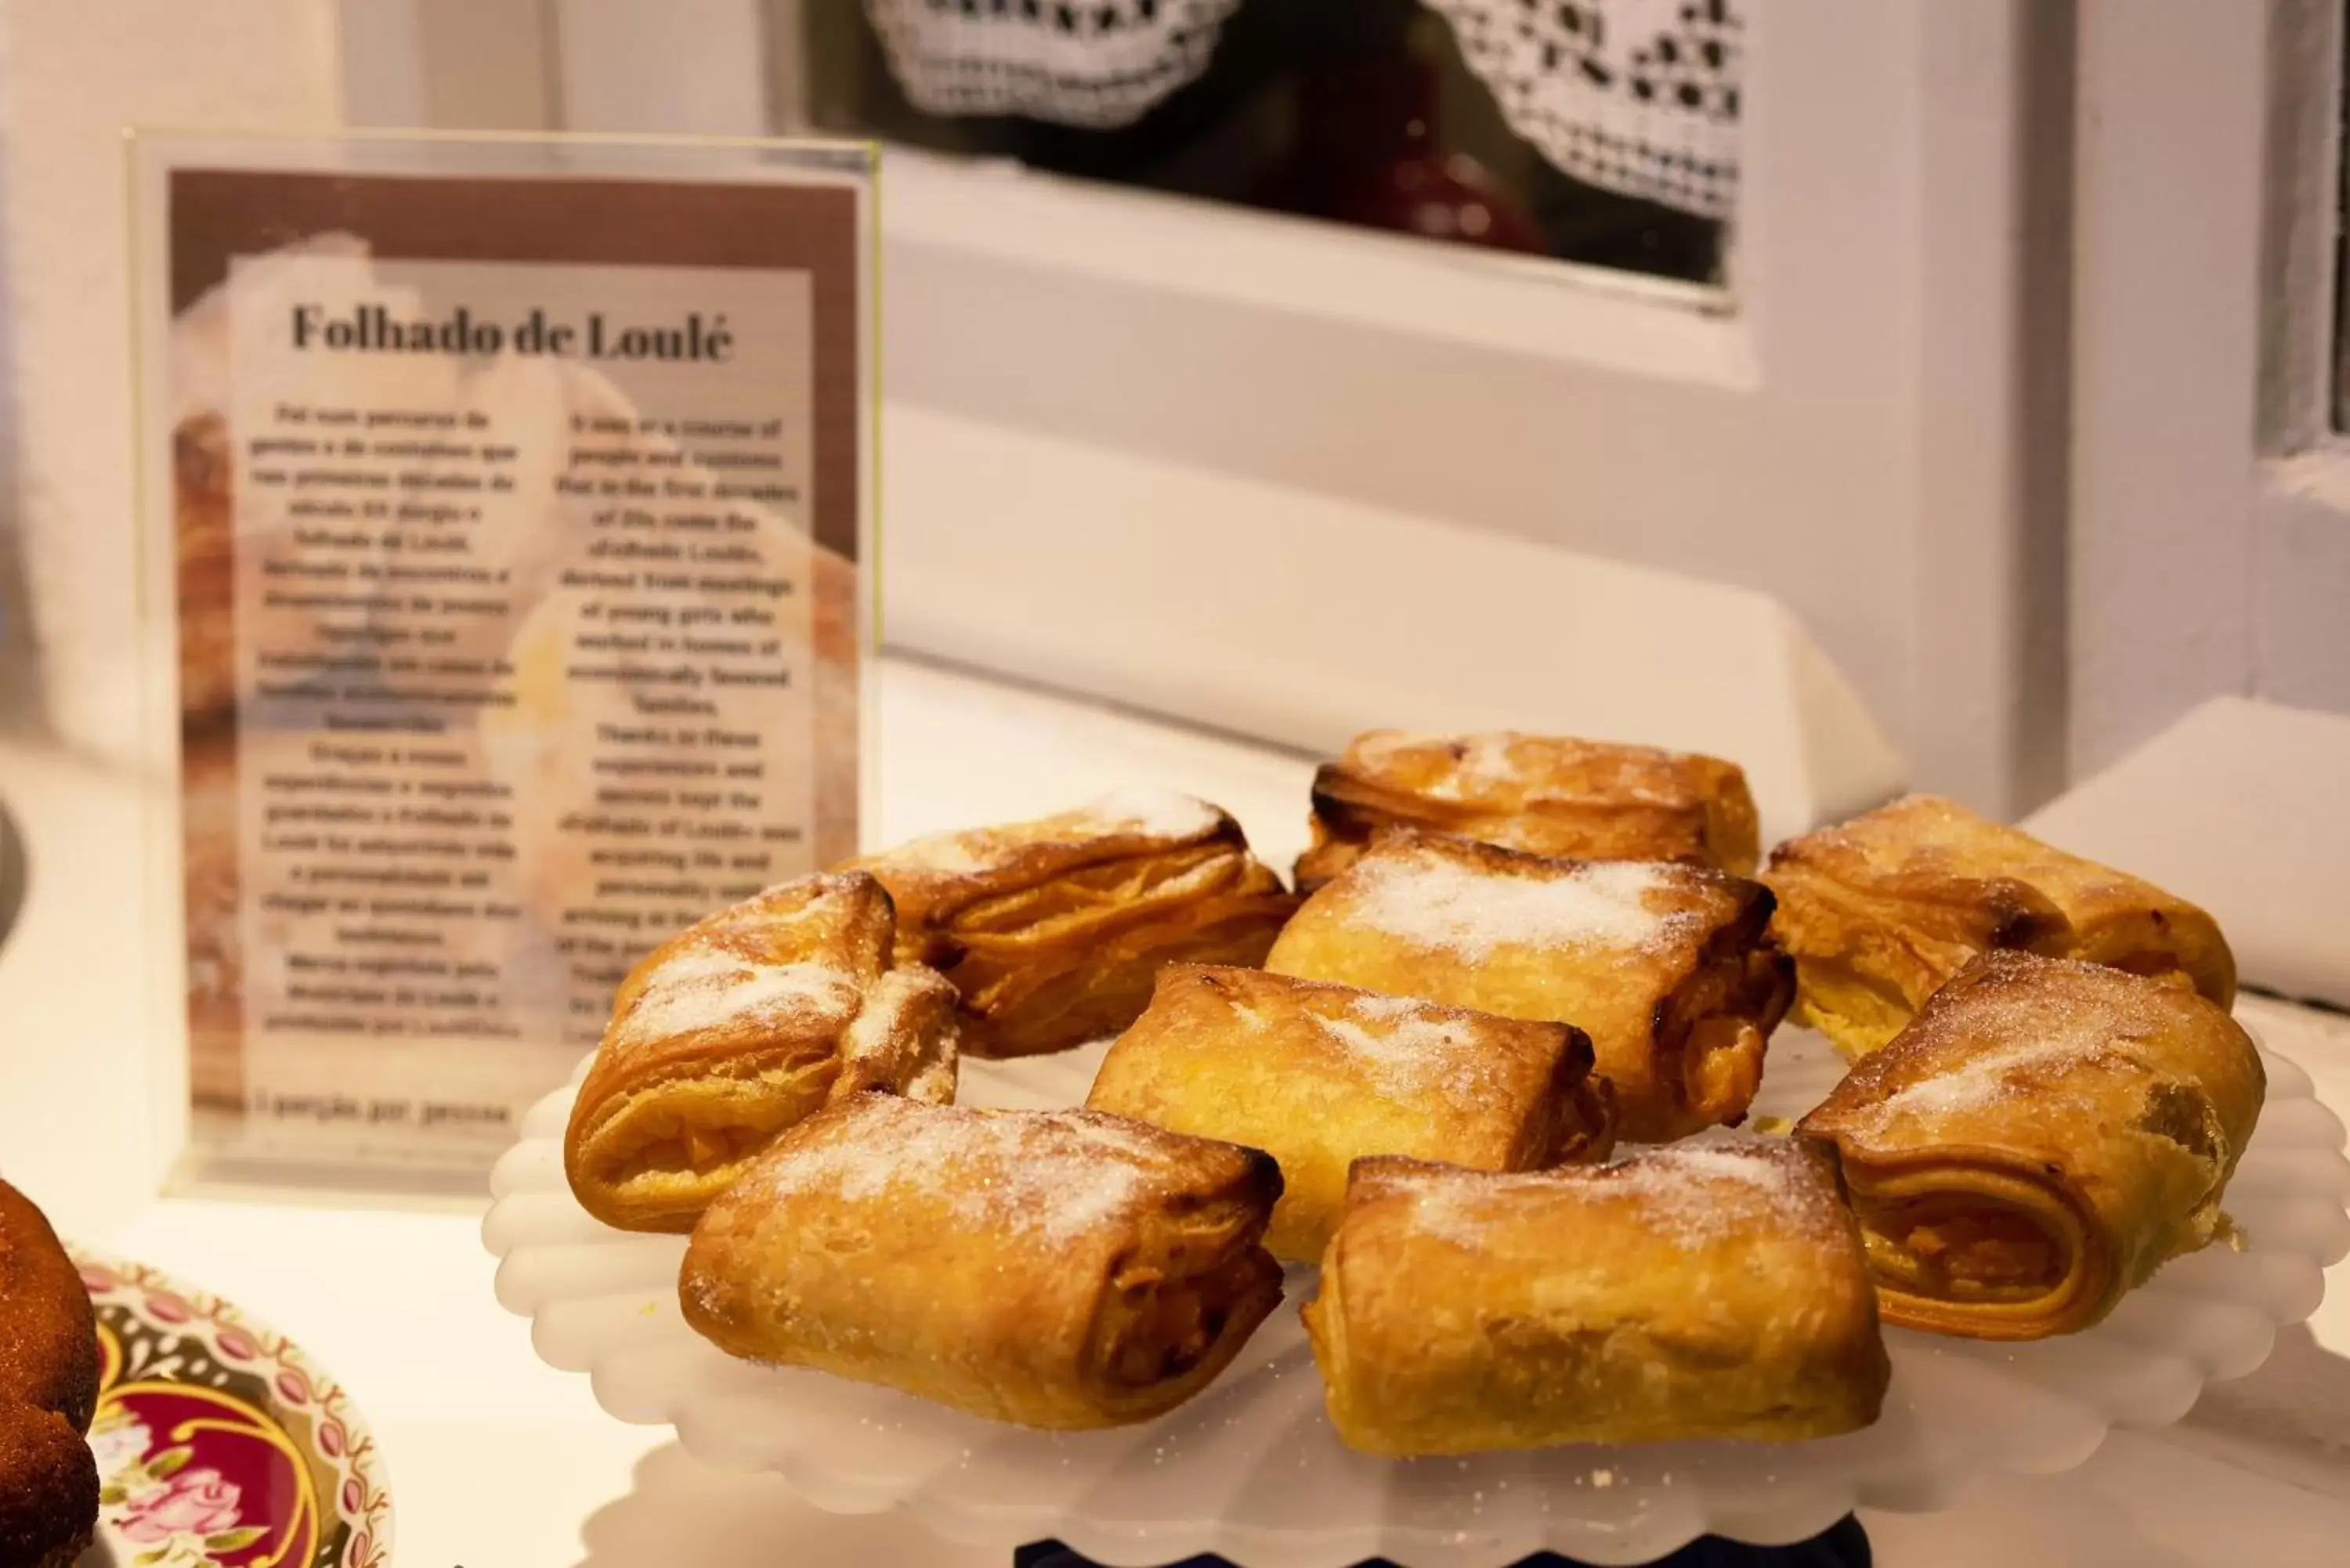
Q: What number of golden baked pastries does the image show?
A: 9